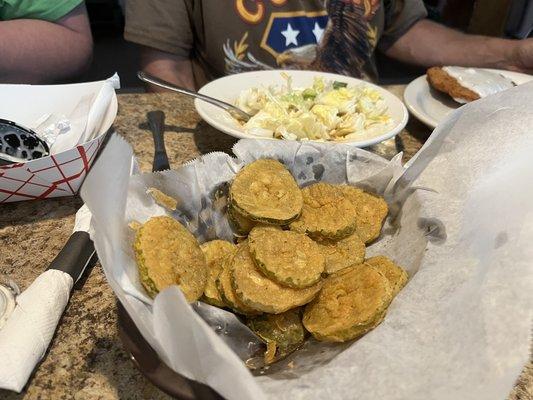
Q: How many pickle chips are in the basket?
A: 13